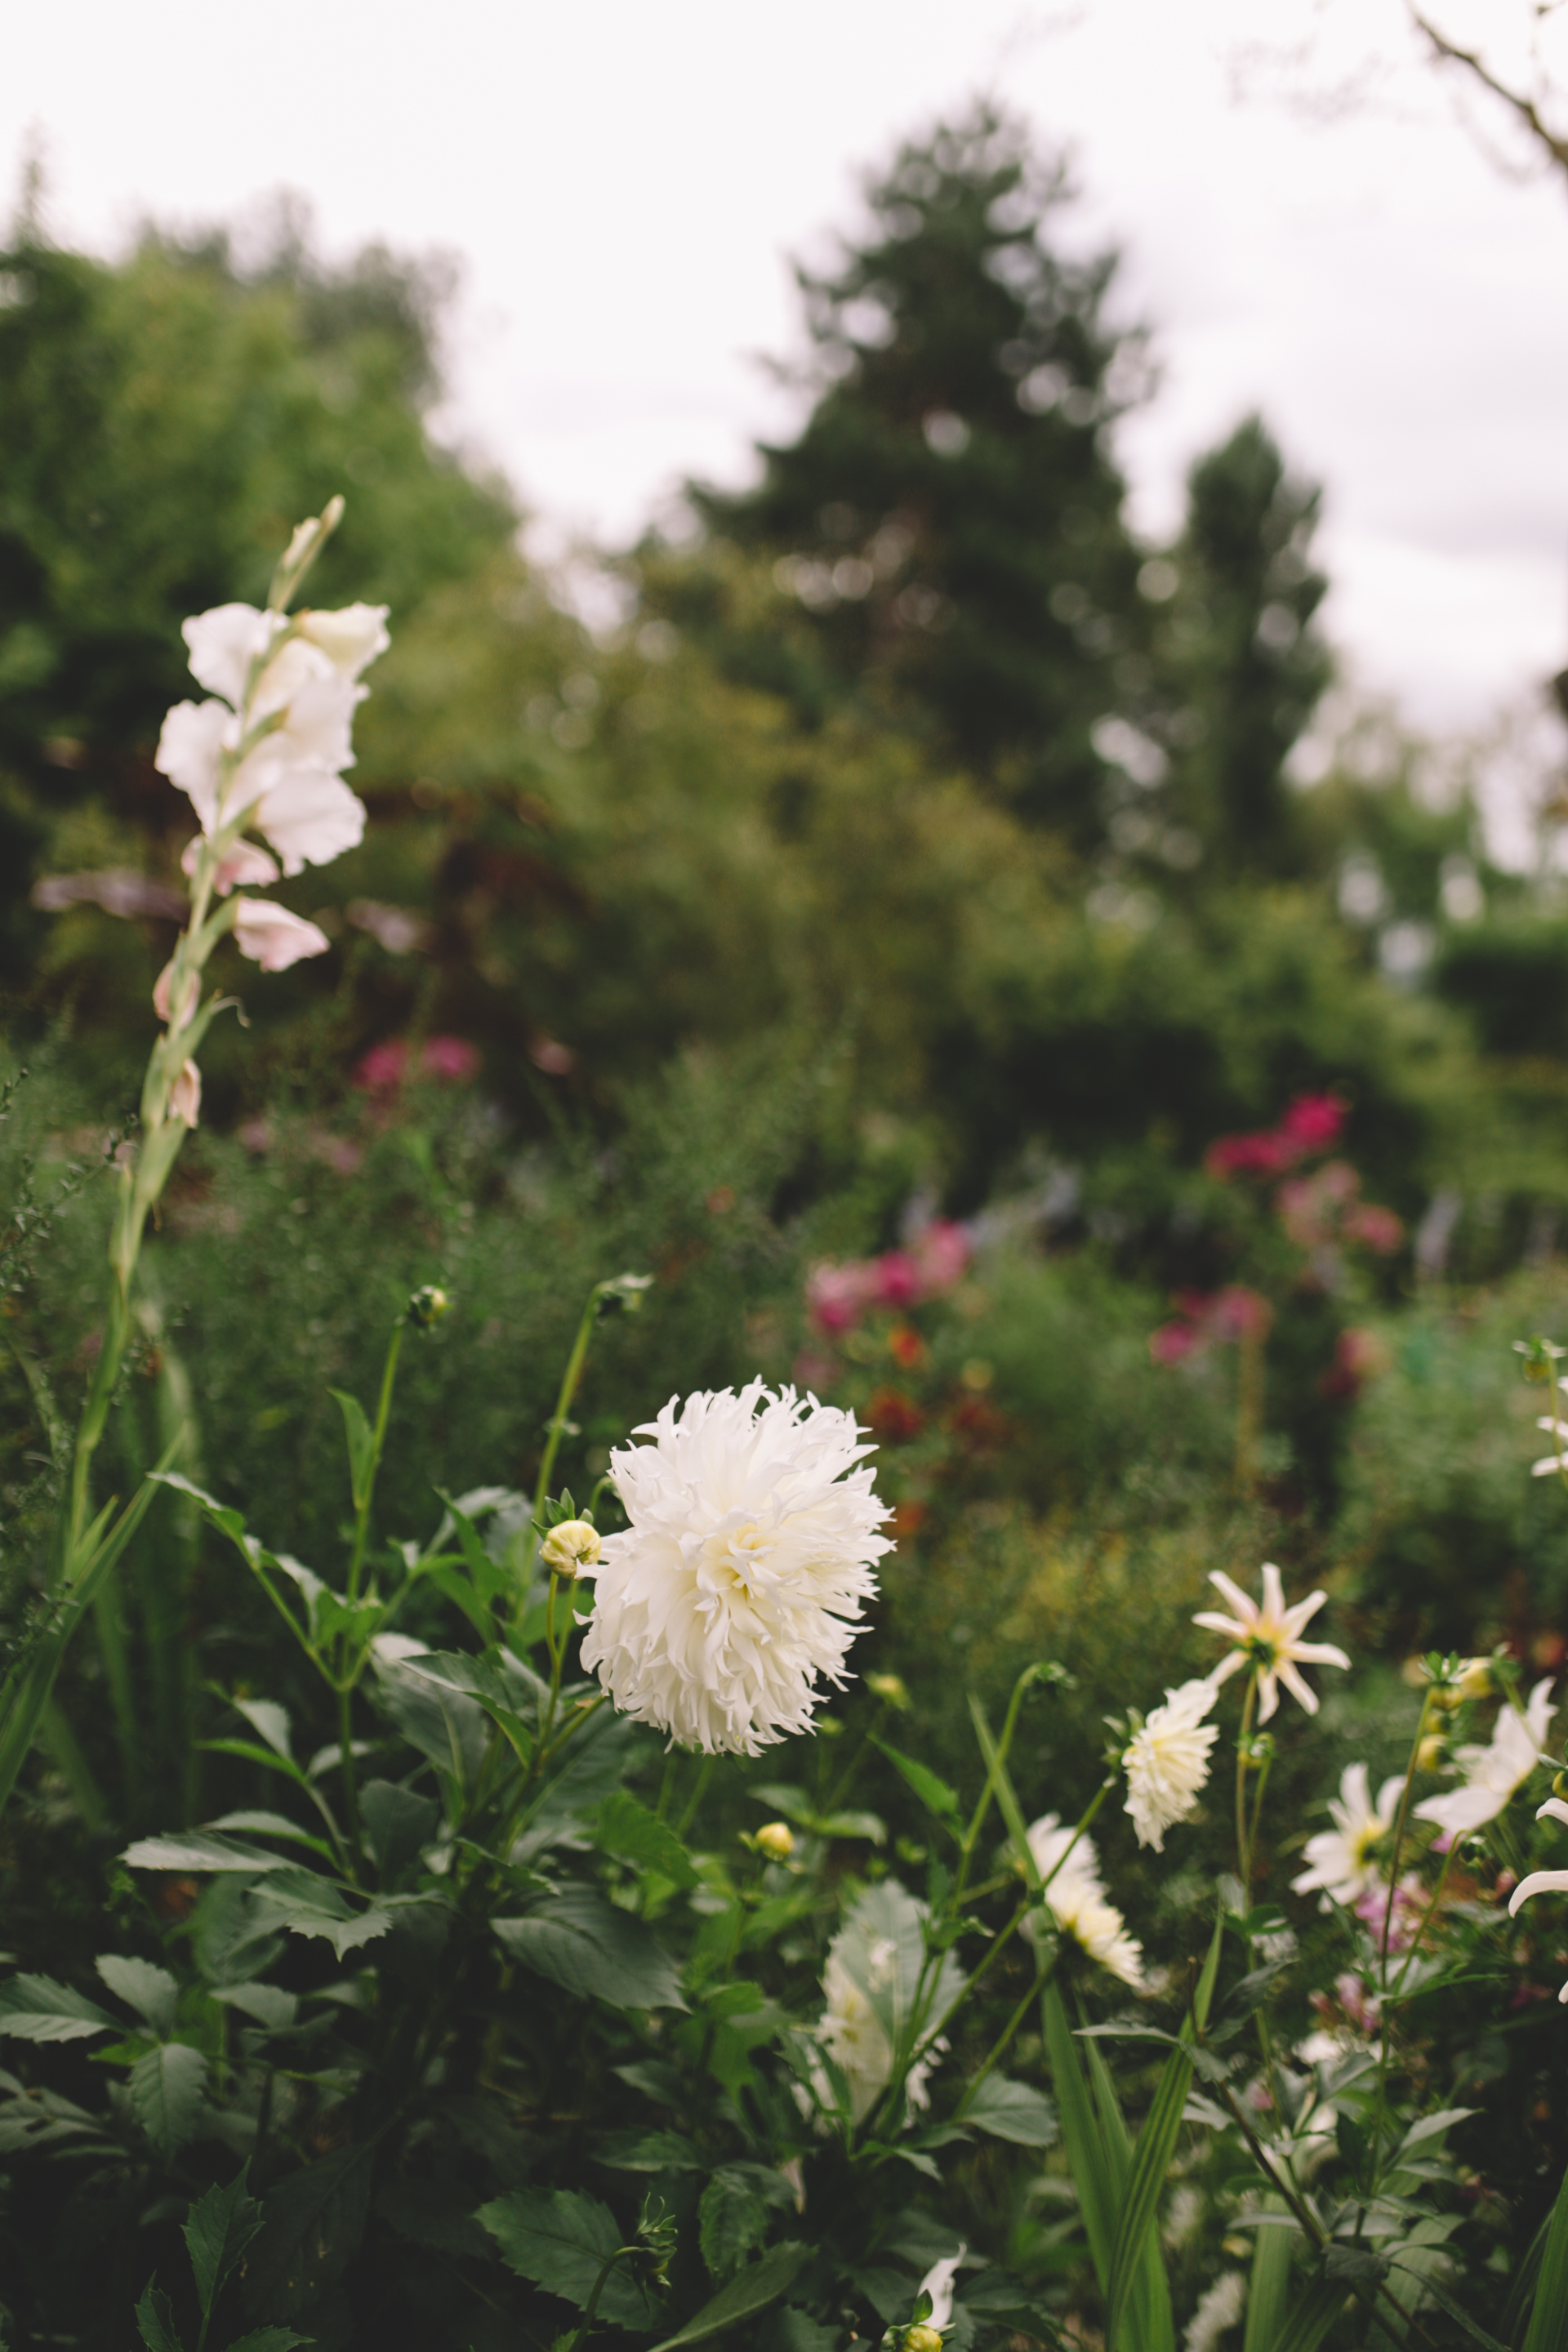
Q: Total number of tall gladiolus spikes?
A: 1